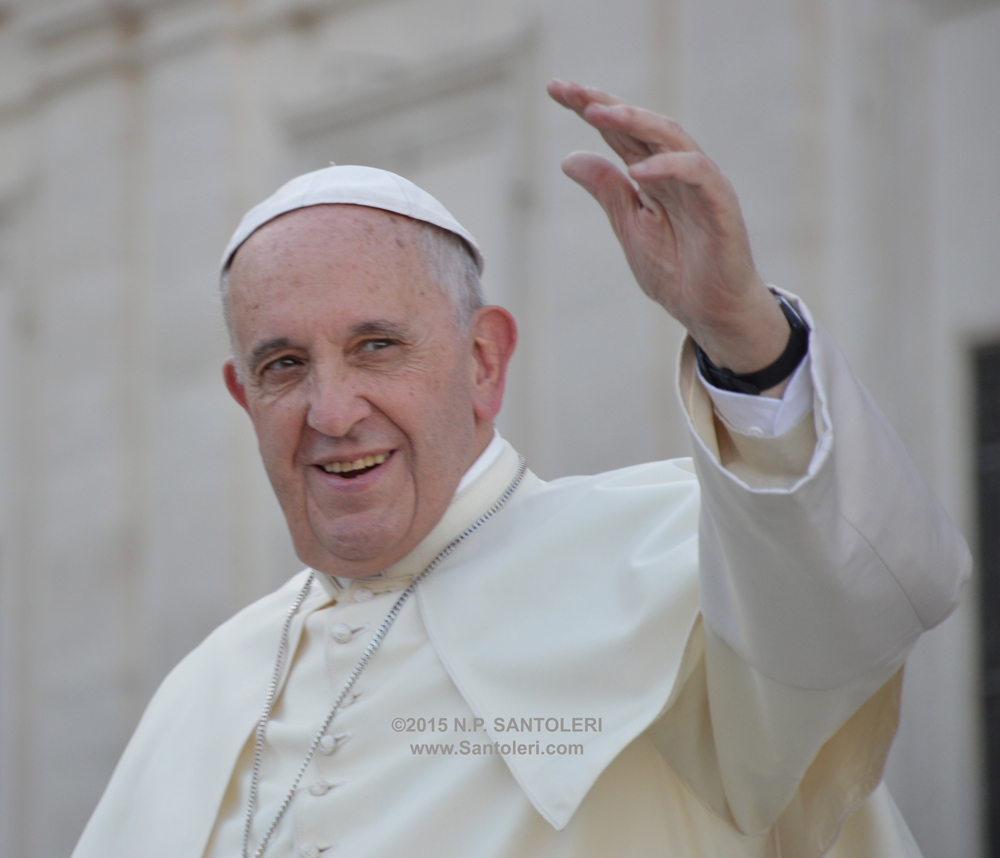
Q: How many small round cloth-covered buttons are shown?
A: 6